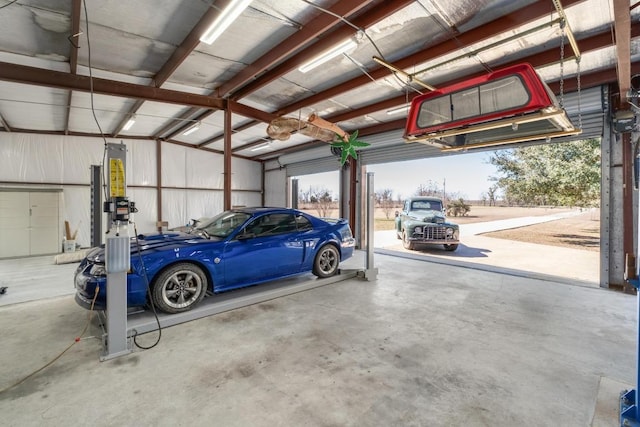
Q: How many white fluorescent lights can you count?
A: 6